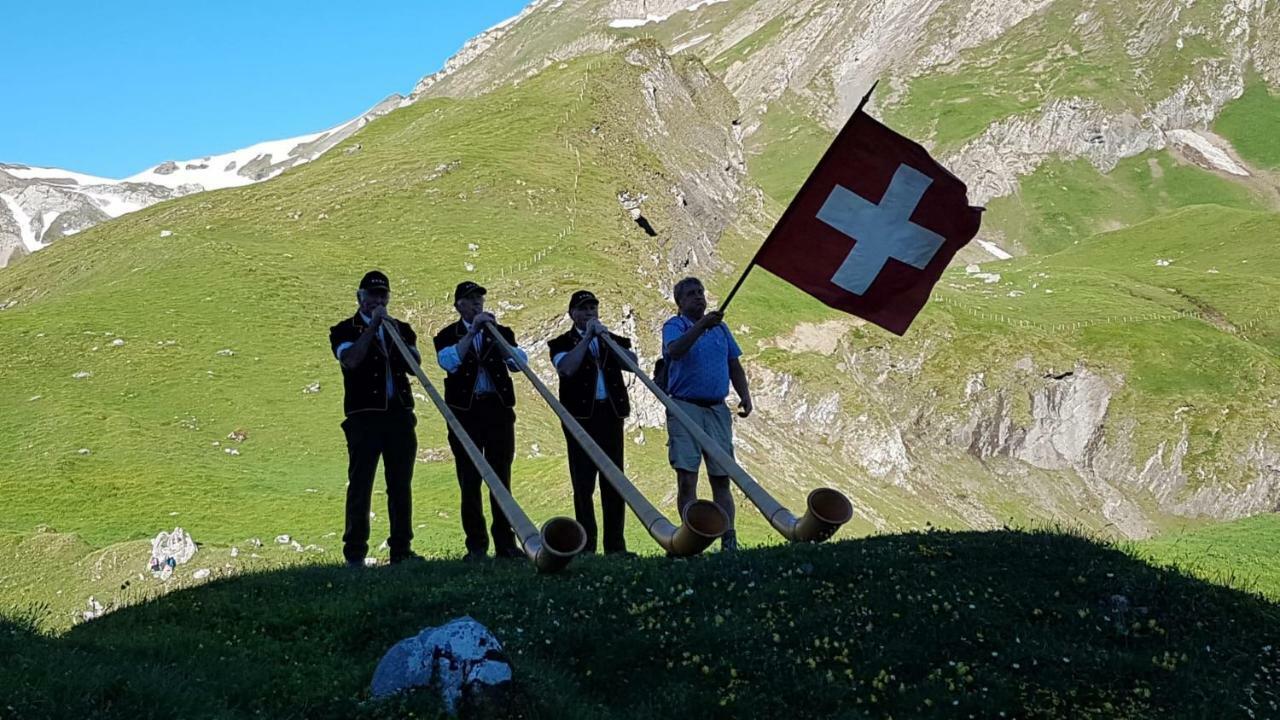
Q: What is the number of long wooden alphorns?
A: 3